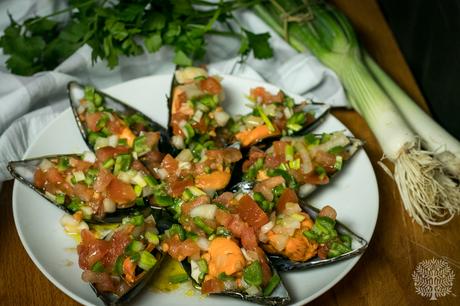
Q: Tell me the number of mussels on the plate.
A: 9